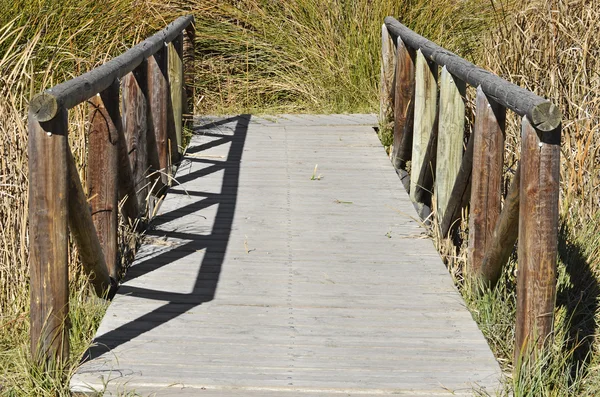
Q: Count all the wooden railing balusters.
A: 12